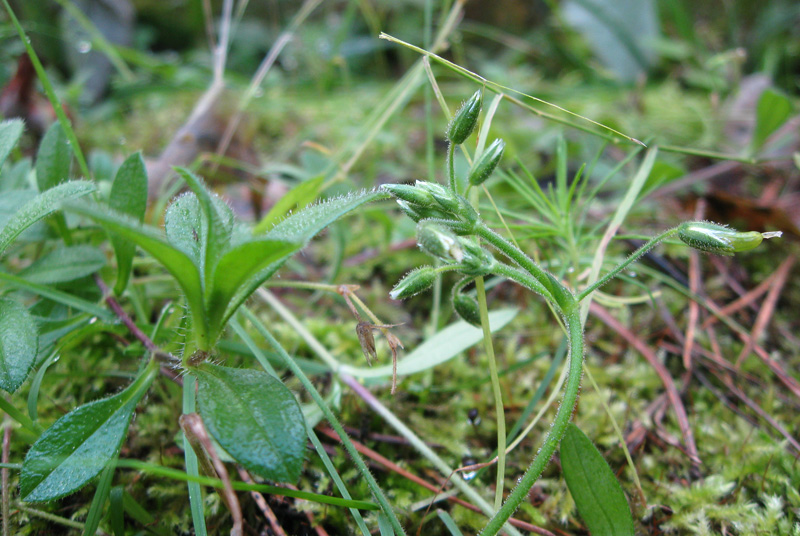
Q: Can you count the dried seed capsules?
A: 1